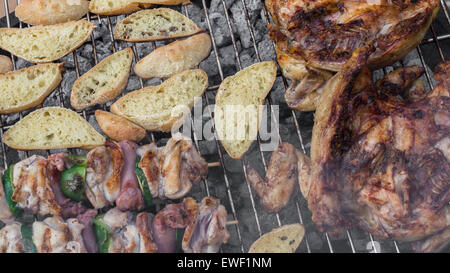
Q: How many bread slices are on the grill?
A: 13